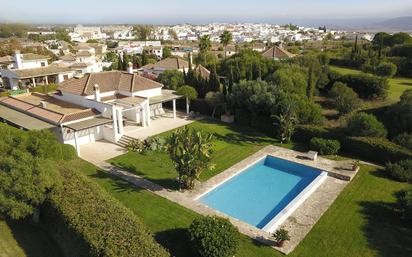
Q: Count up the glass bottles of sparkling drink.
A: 0